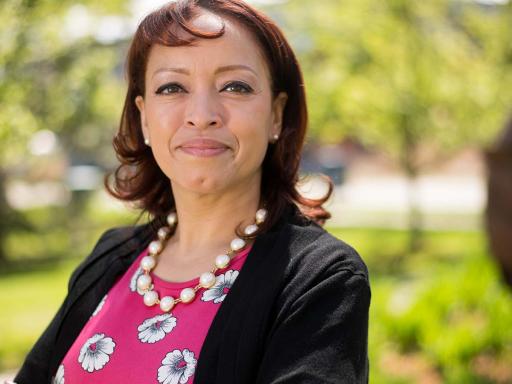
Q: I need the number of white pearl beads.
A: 13